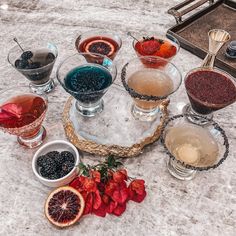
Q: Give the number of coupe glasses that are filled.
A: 8